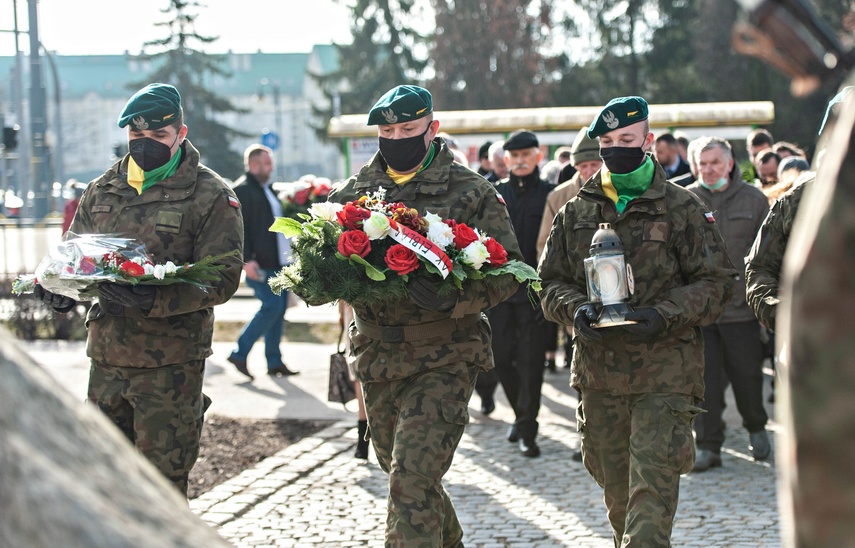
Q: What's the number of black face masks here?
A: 3